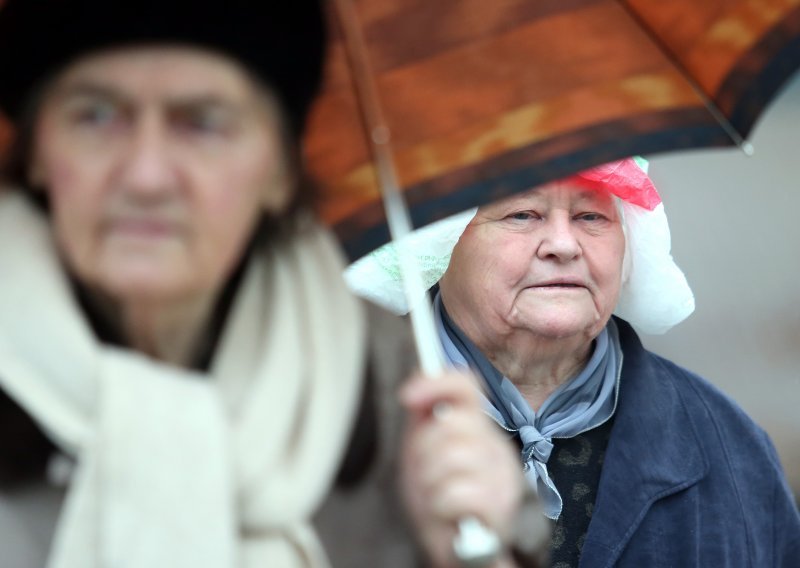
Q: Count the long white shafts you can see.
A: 1